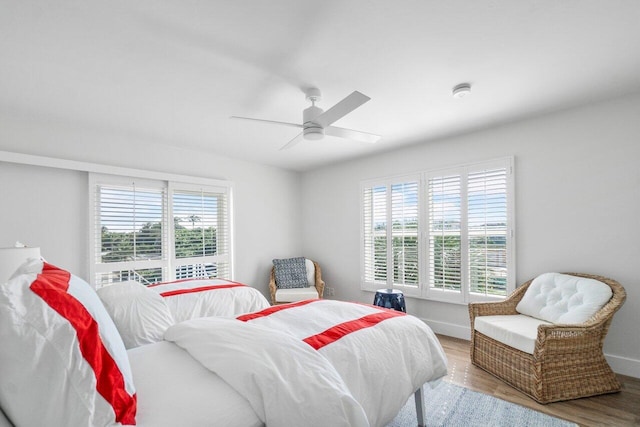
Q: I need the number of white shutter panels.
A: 6